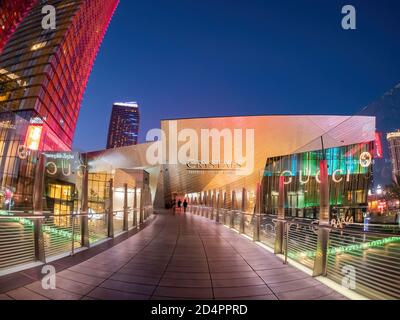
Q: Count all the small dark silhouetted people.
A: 2